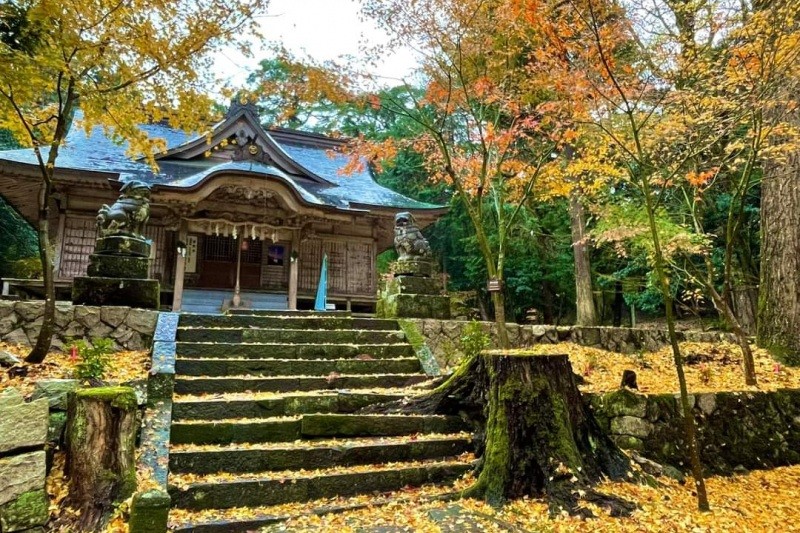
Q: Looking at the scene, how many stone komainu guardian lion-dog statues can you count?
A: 2